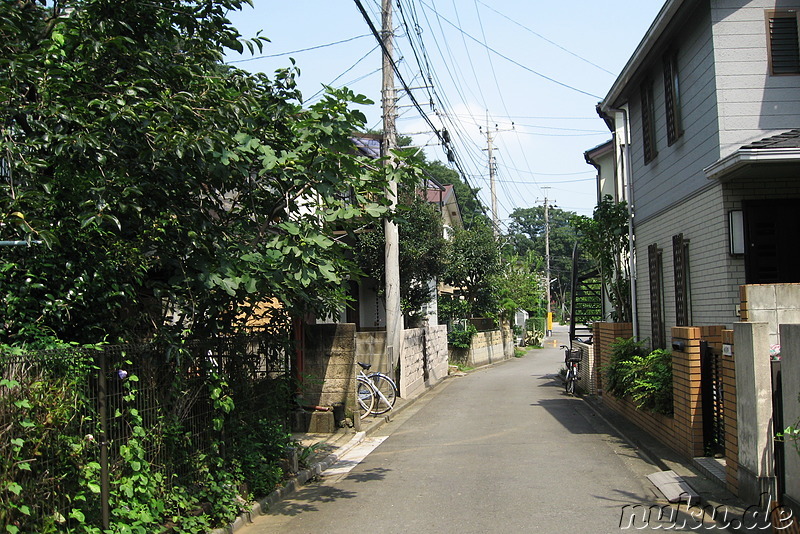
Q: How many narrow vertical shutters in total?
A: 4